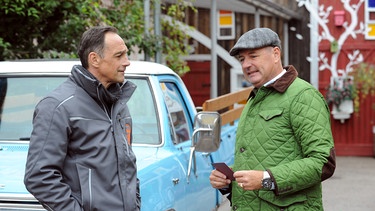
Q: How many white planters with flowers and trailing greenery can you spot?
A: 1